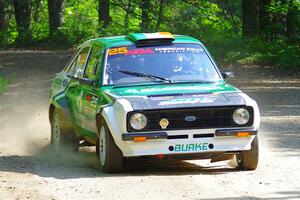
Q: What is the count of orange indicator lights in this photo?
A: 2